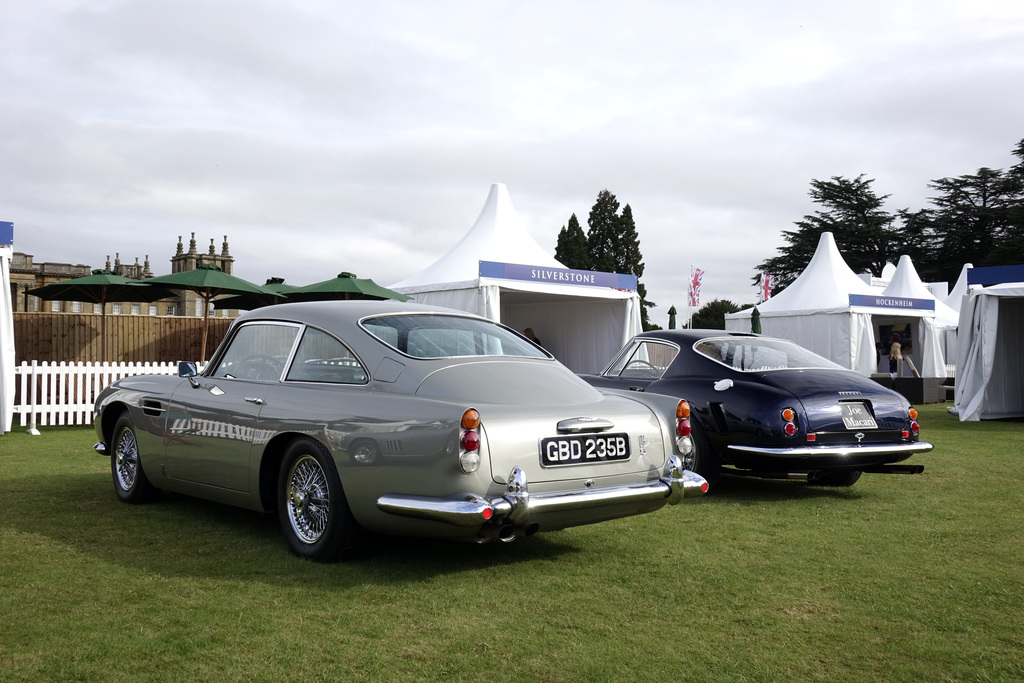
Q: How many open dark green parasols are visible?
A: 4